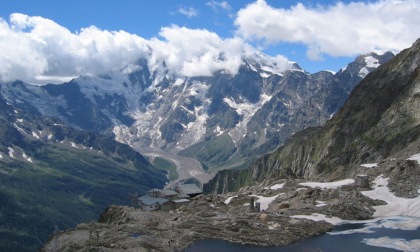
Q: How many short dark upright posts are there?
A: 2